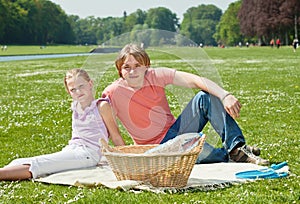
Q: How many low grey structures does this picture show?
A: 1